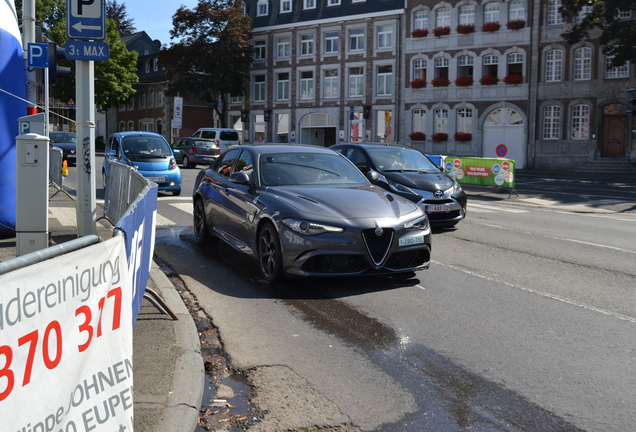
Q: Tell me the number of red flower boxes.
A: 13